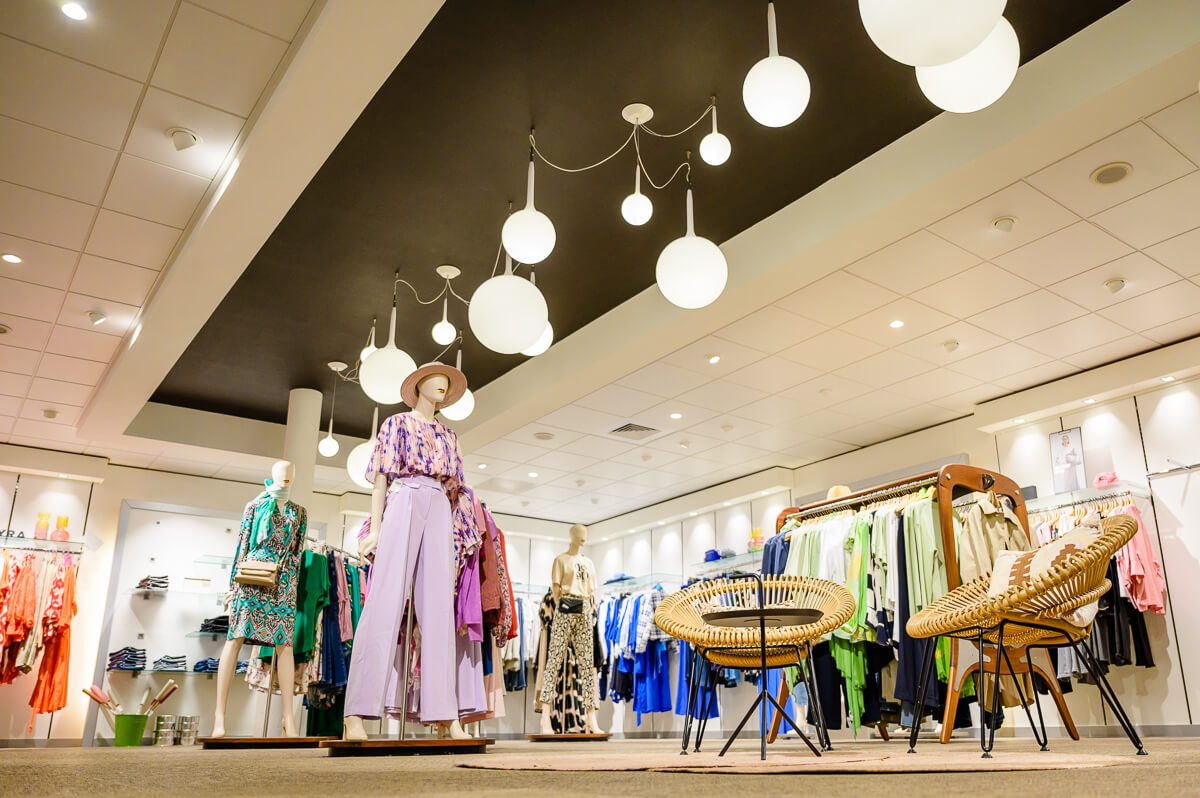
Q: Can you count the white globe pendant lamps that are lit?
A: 15